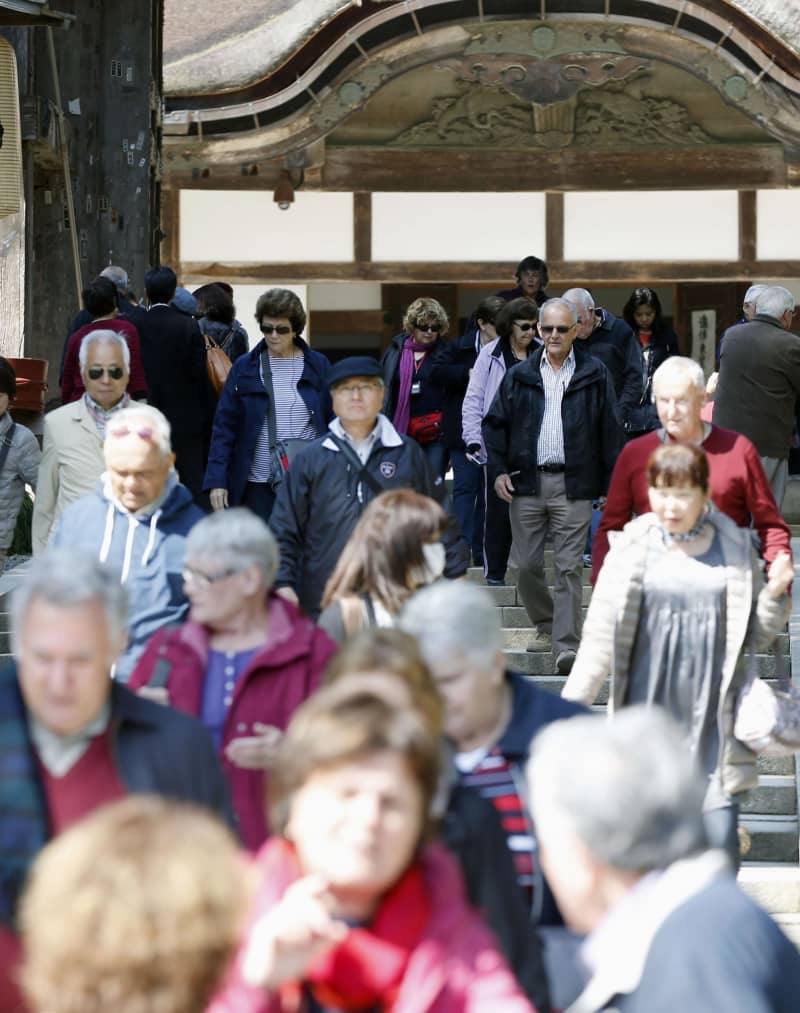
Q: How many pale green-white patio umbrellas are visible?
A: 0